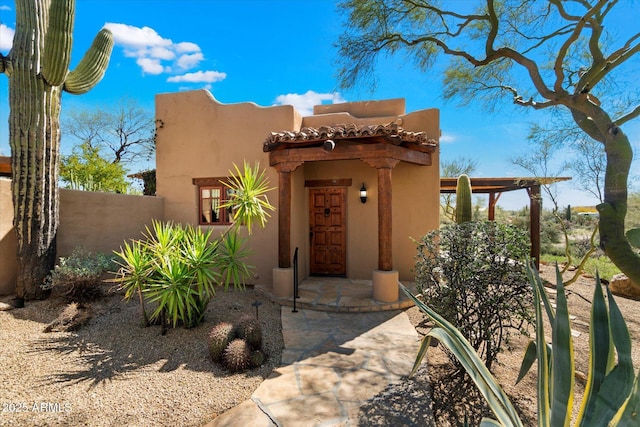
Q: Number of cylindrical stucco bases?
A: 2